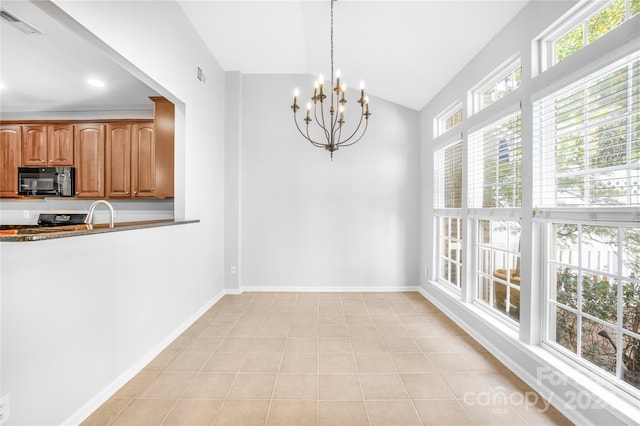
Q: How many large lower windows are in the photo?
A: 3